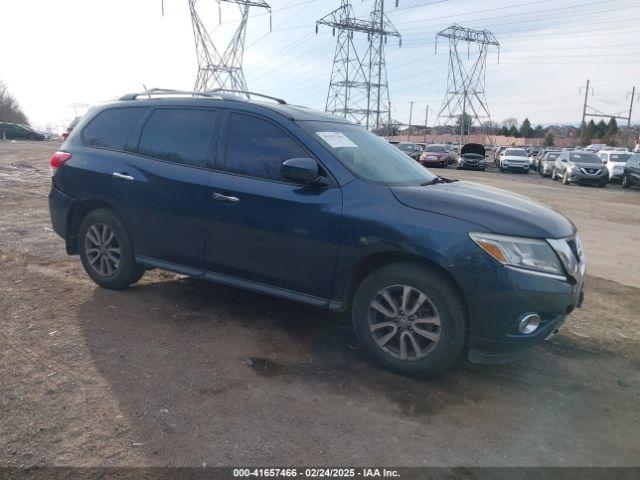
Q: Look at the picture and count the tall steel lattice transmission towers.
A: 3